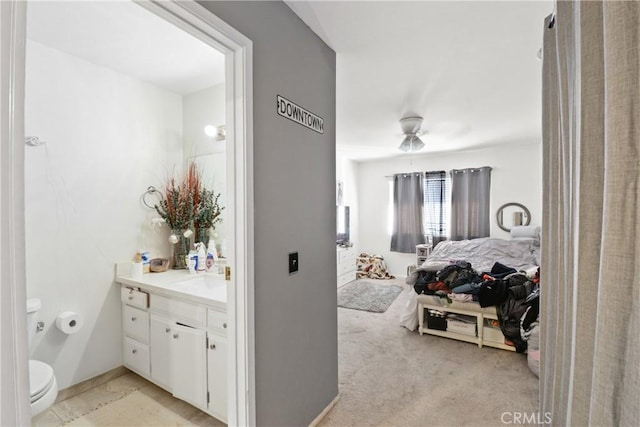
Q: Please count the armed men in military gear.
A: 0